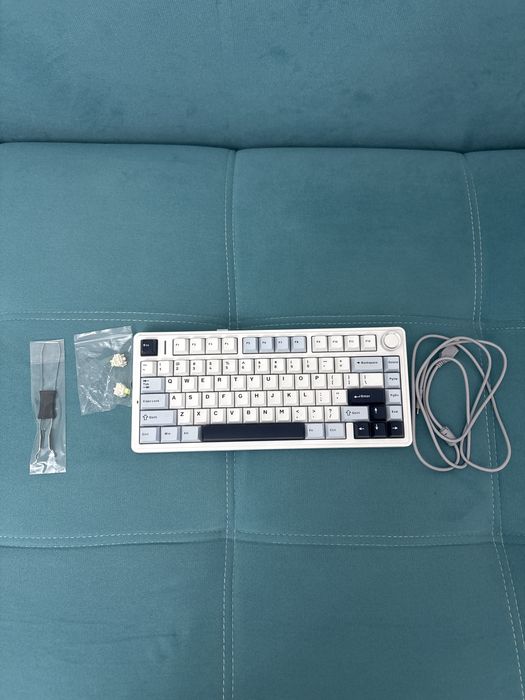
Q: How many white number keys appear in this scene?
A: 10